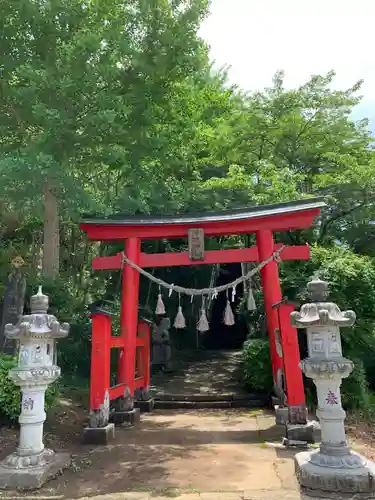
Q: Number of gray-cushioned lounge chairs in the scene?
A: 0